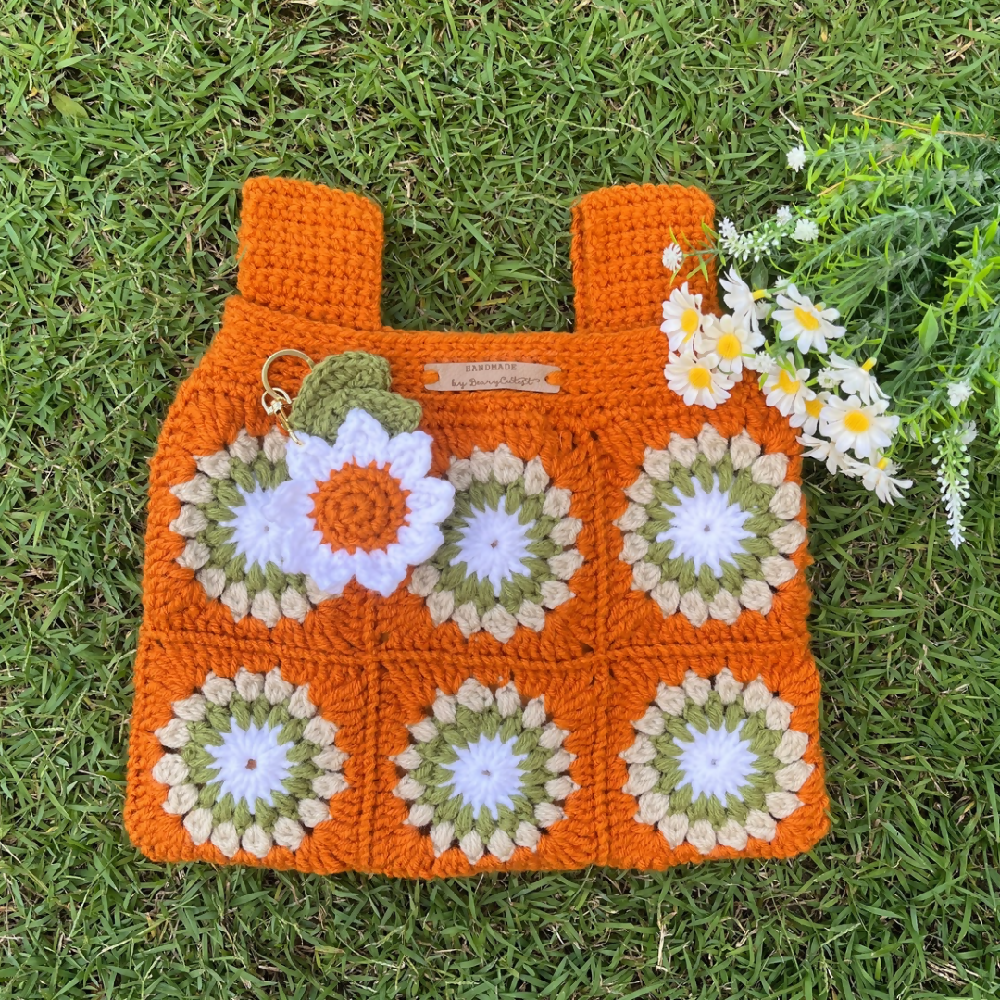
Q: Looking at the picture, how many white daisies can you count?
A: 11